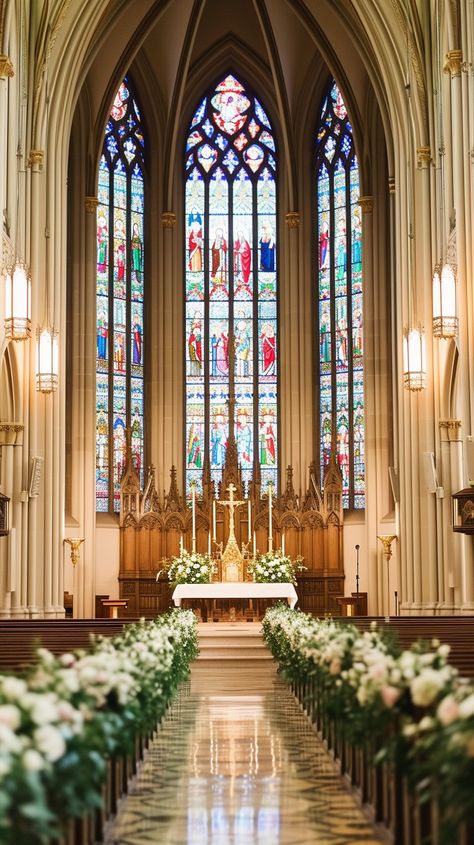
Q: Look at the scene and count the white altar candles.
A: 8